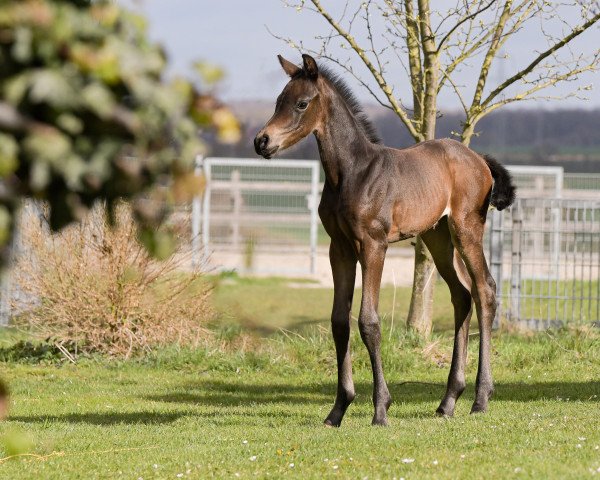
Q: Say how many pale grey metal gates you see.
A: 2